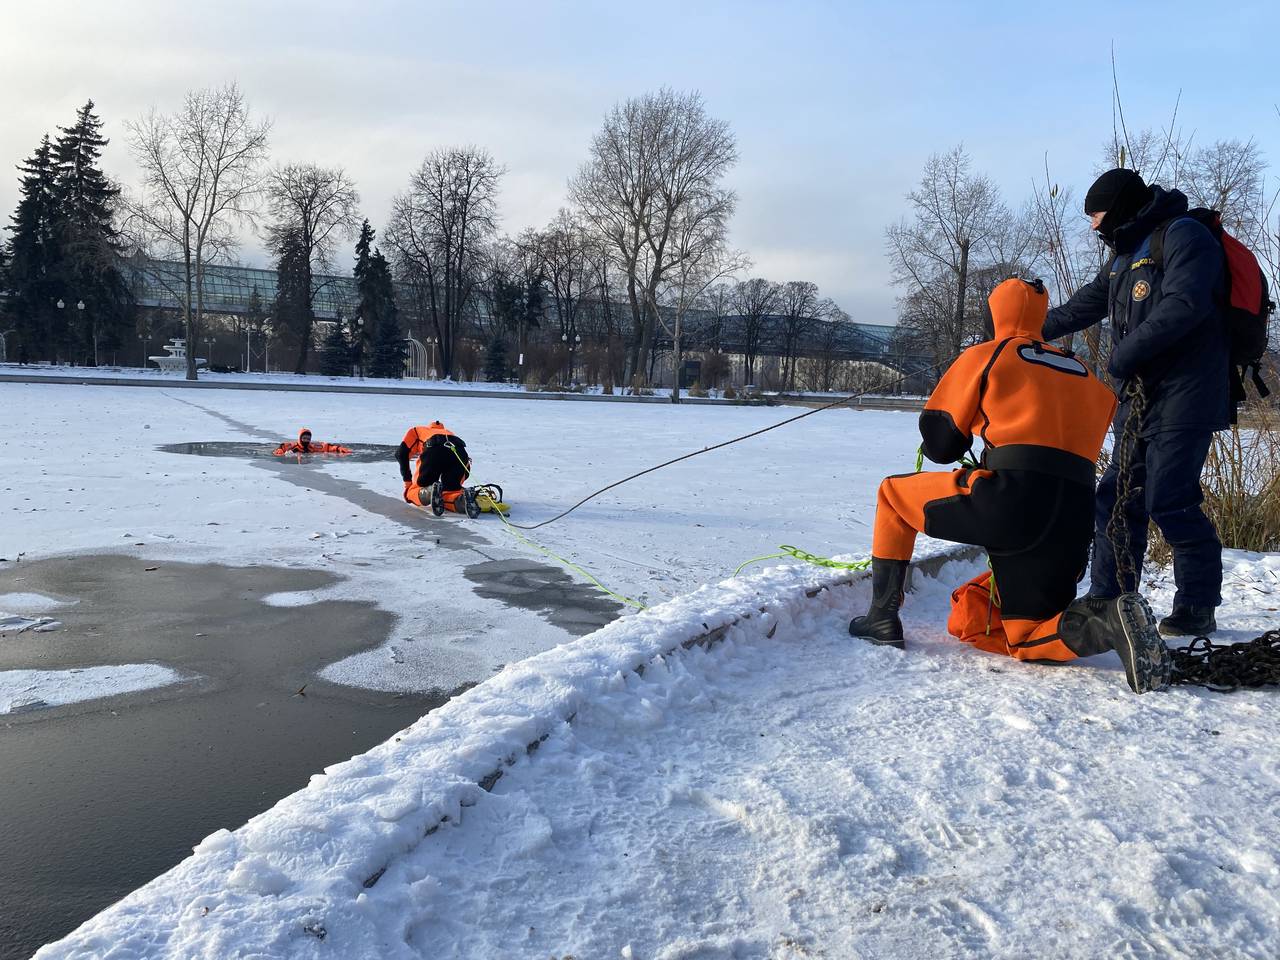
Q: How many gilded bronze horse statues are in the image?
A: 0